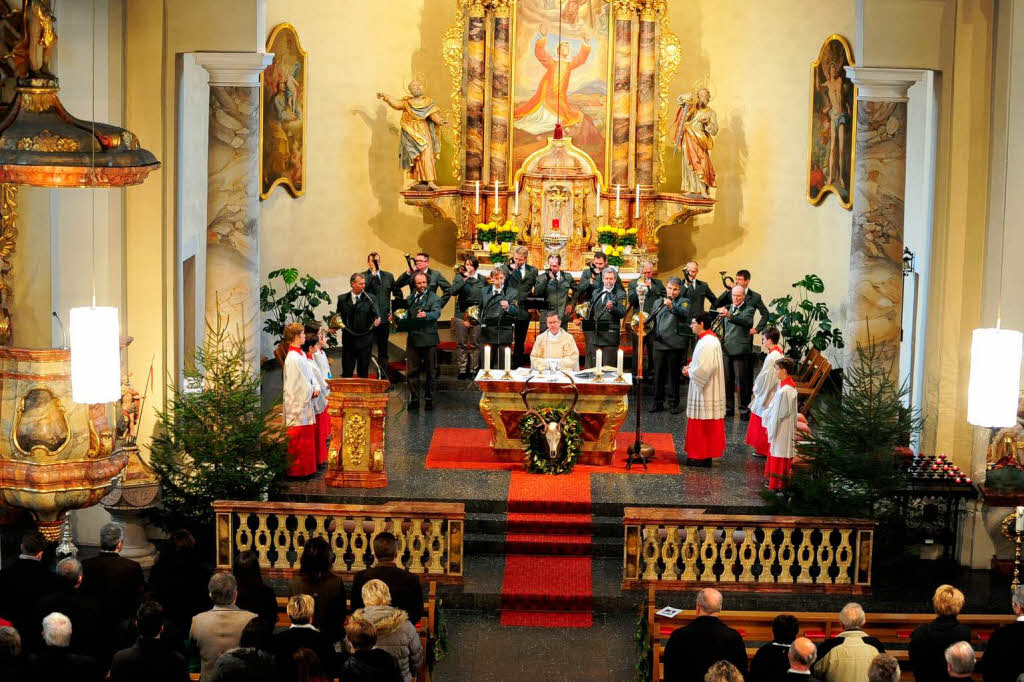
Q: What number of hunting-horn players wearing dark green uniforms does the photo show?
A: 15